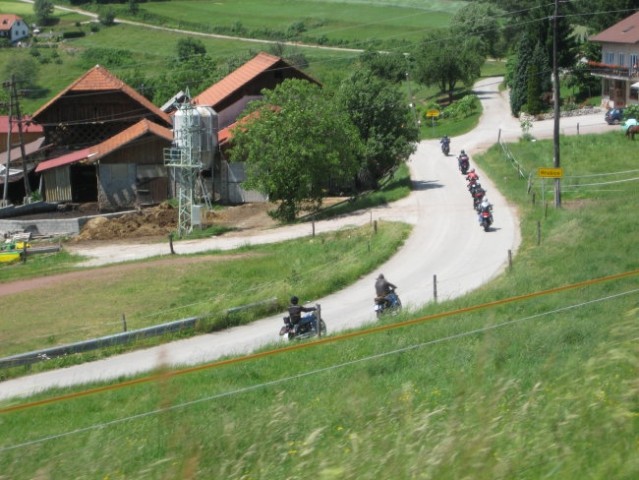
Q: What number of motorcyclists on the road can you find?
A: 7